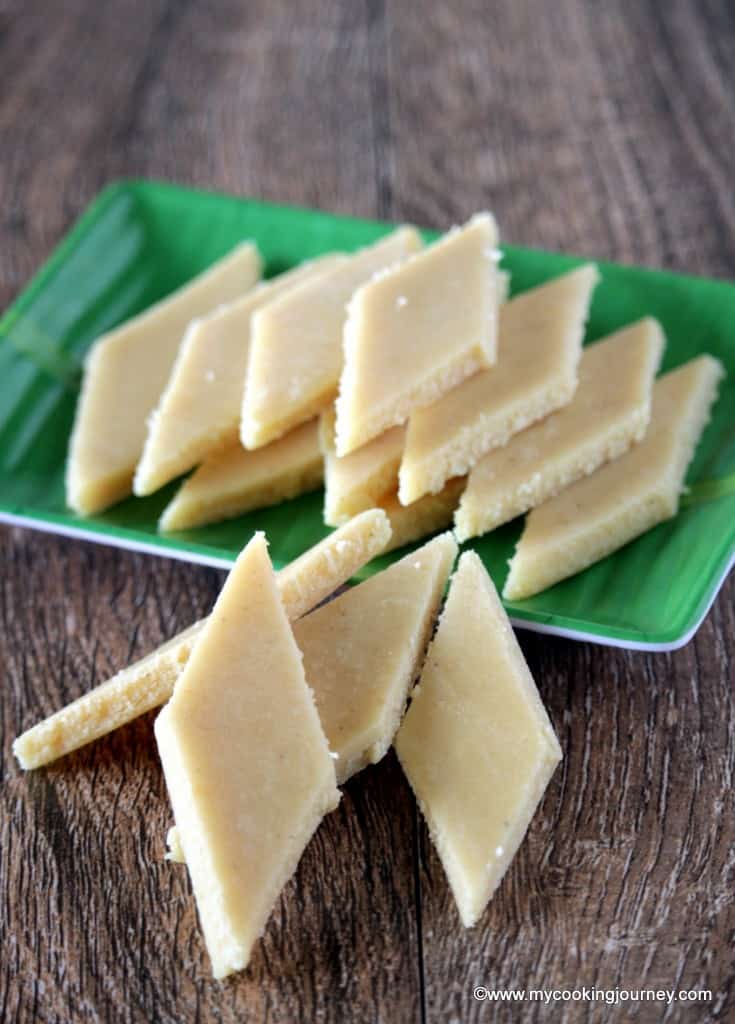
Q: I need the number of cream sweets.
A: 14